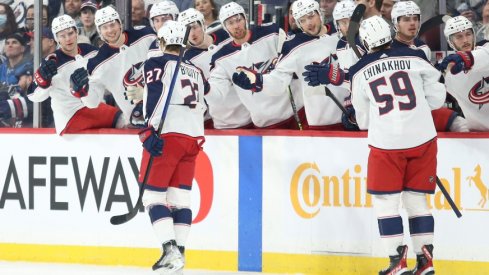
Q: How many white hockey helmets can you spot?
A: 11